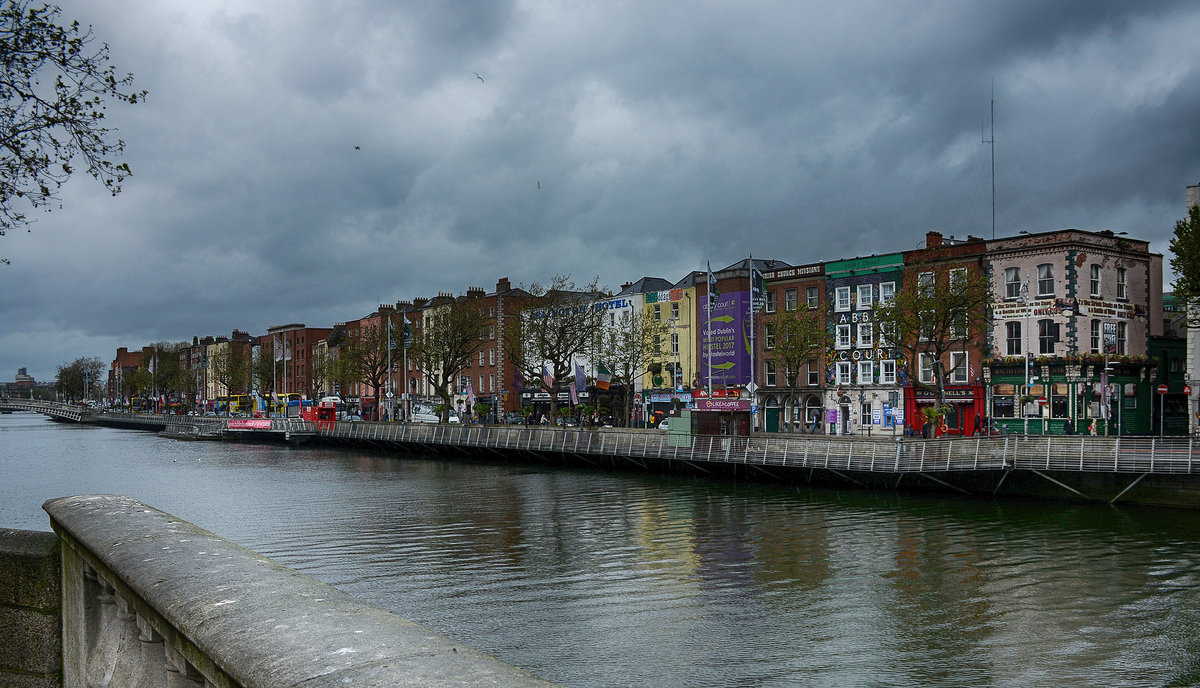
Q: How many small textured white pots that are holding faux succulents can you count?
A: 0